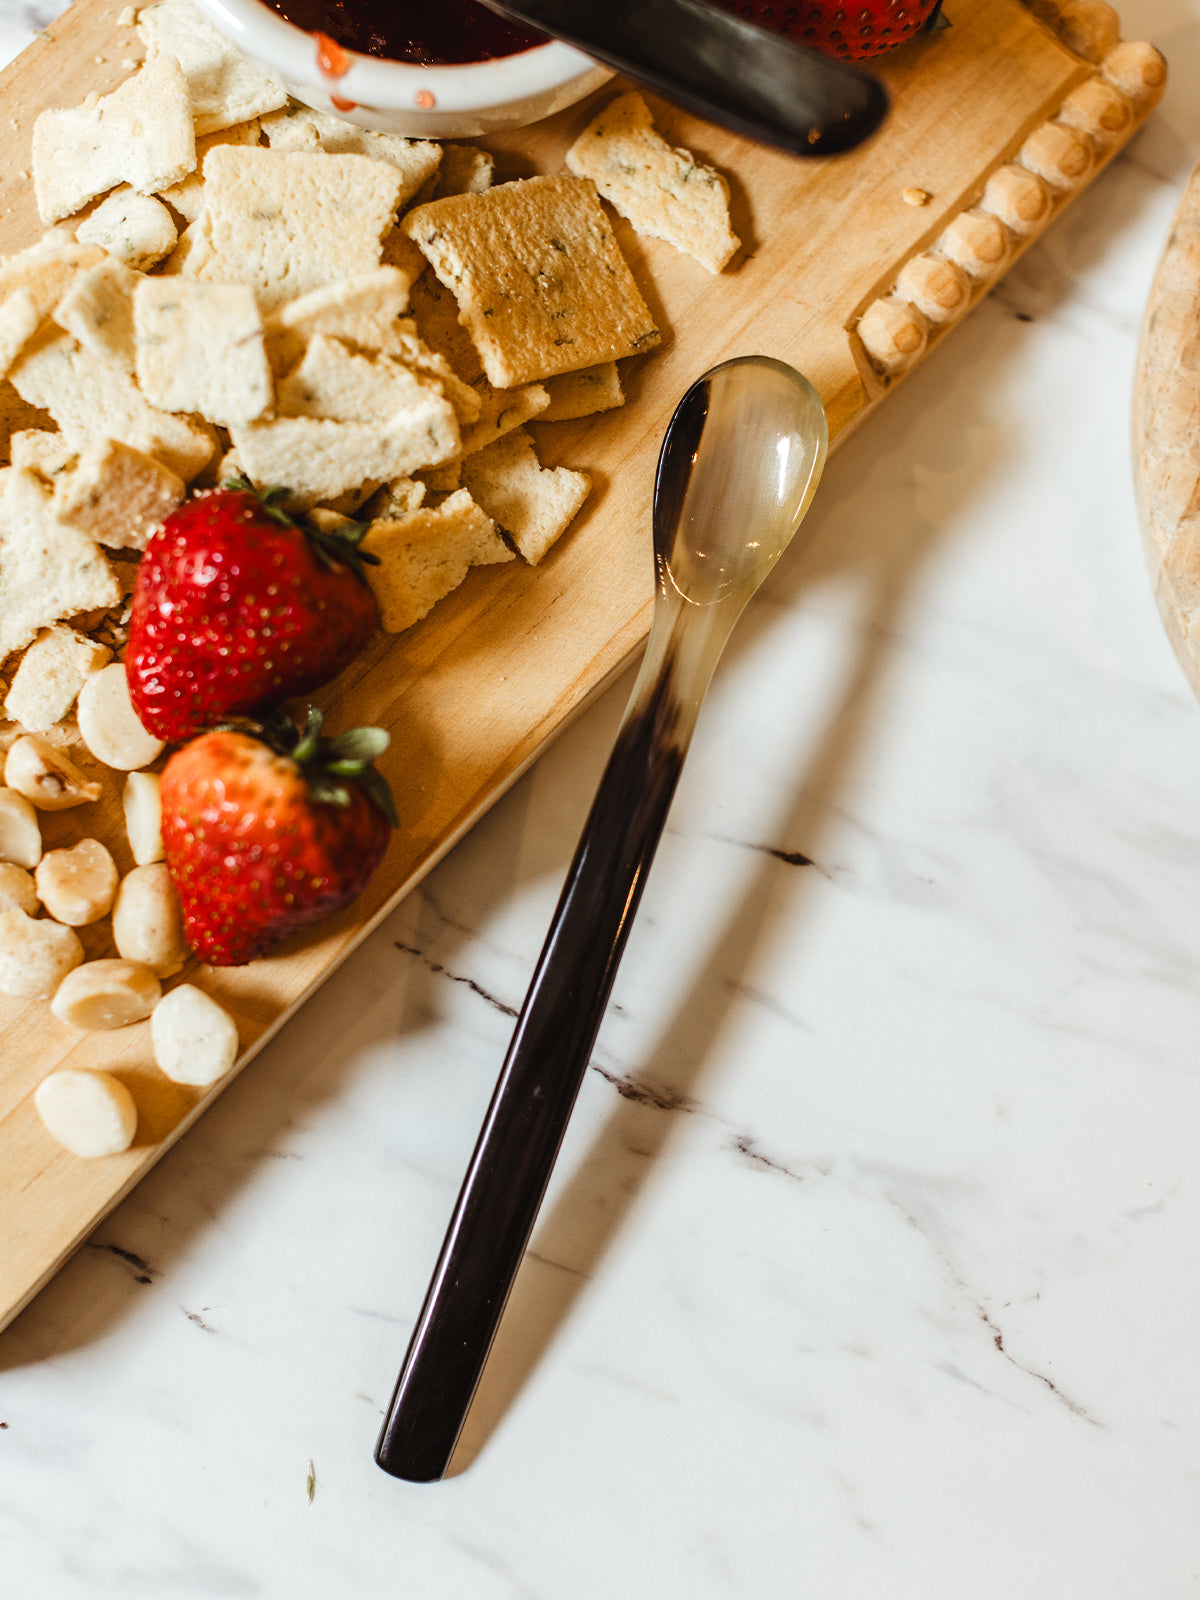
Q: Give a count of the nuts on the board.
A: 11